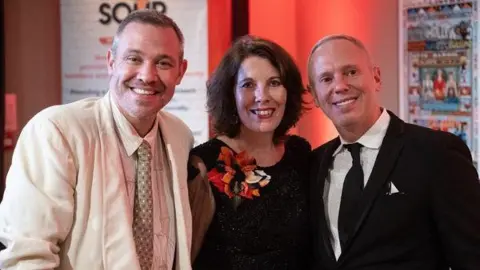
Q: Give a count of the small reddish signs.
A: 1